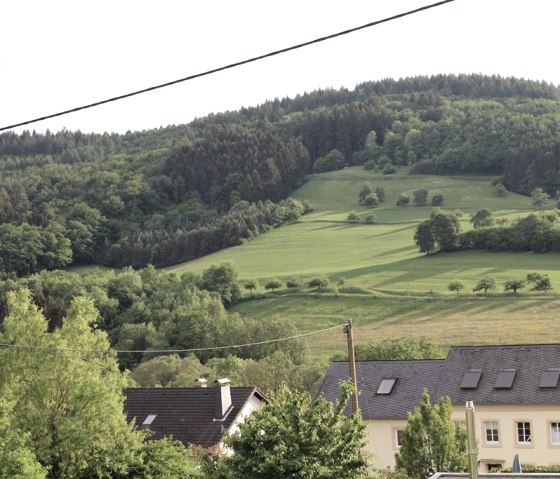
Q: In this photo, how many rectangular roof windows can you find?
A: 5